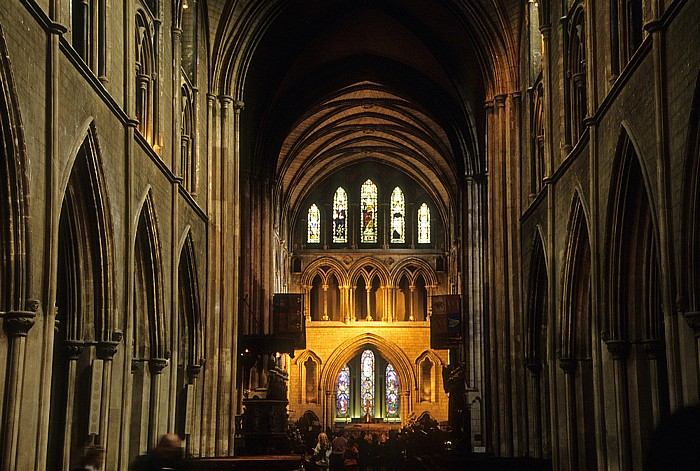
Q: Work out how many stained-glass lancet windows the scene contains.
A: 8